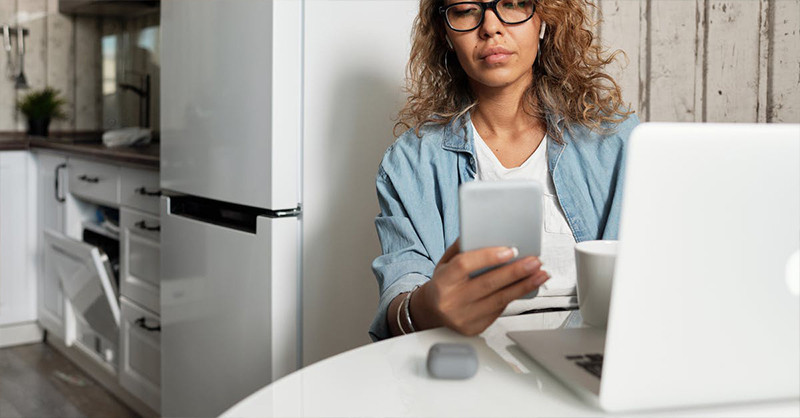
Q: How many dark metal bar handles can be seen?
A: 5